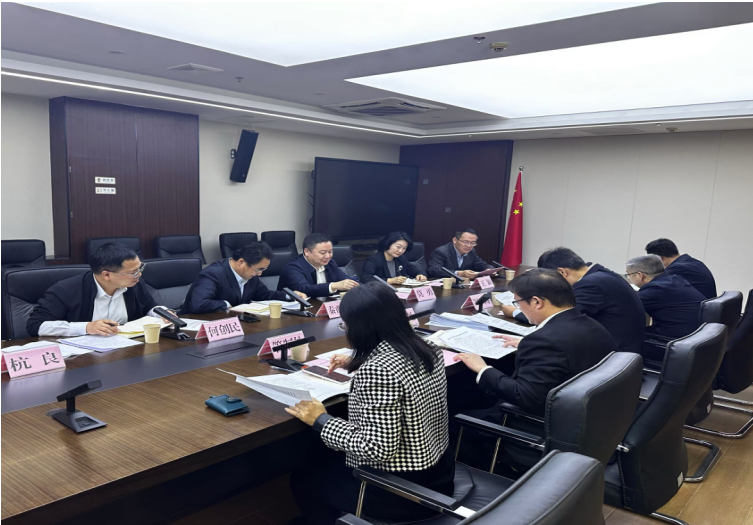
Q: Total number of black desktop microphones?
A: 9